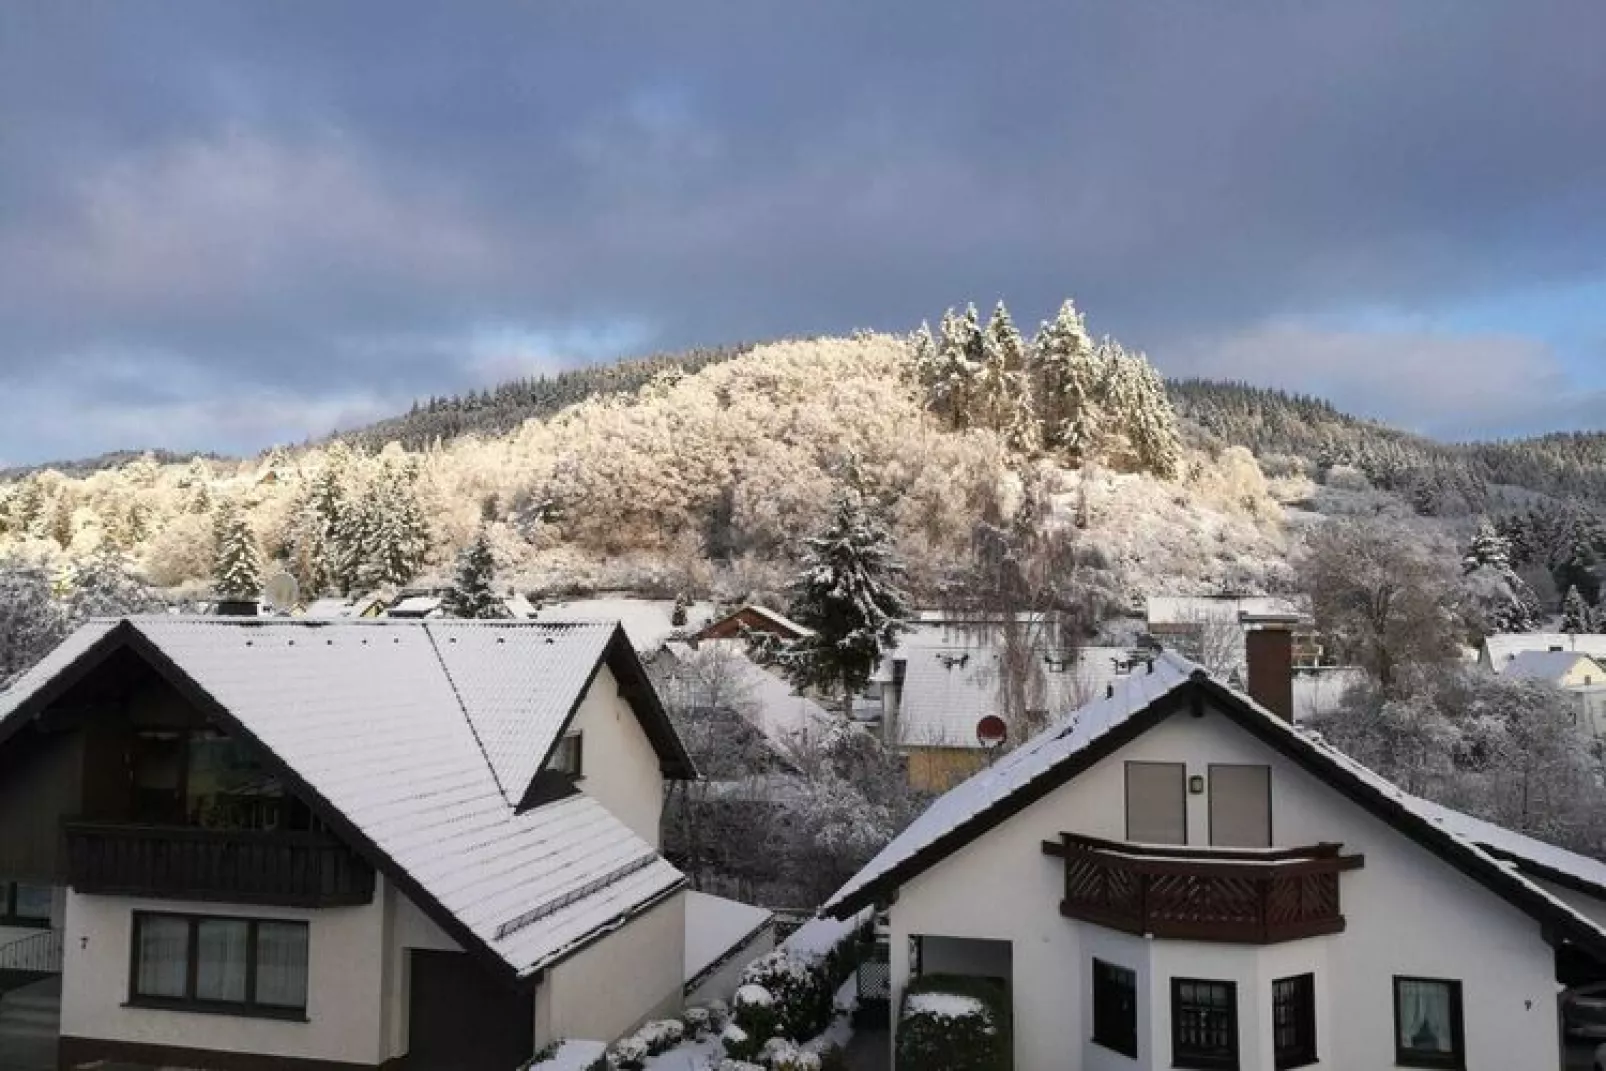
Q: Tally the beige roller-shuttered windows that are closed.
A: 2